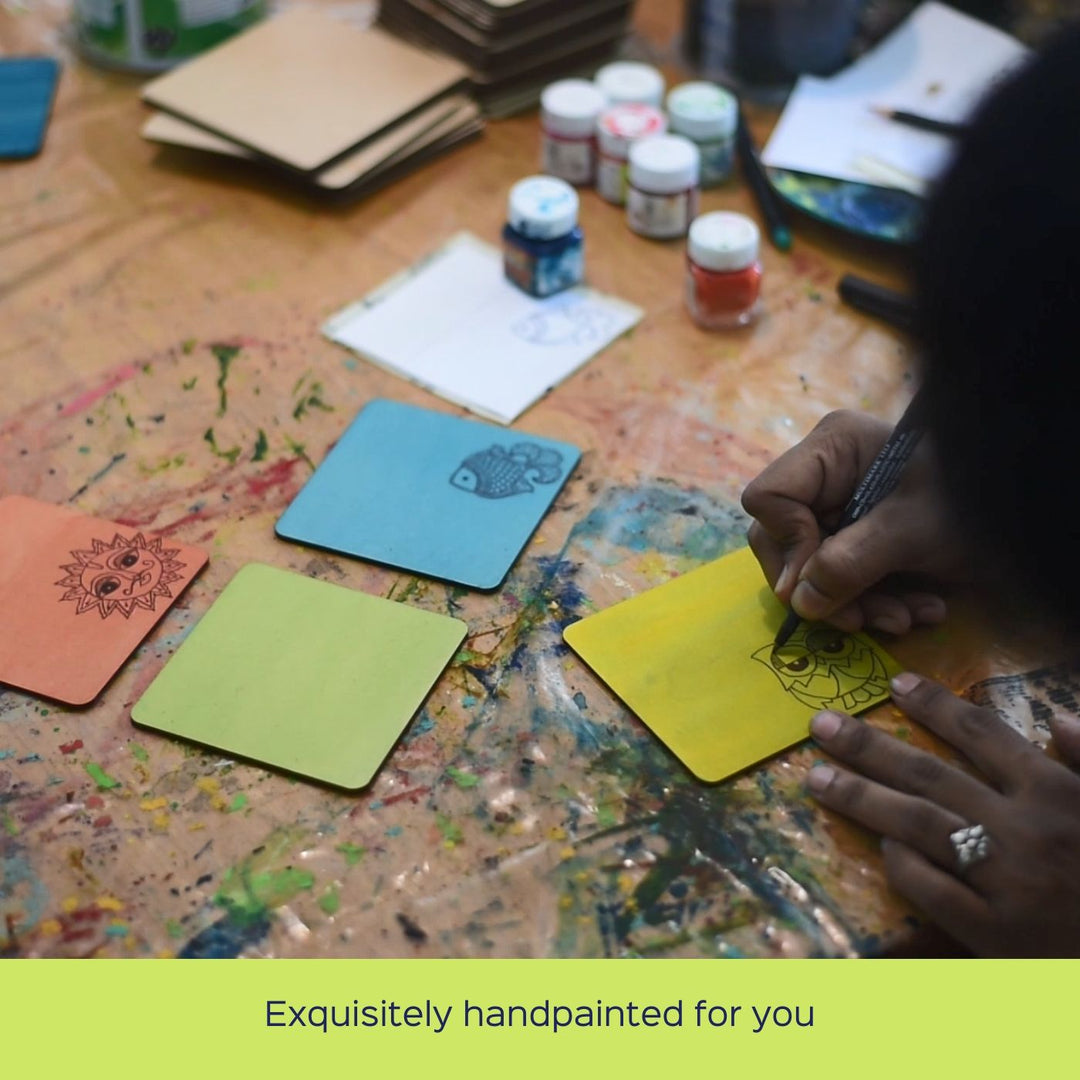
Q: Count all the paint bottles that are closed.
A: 7